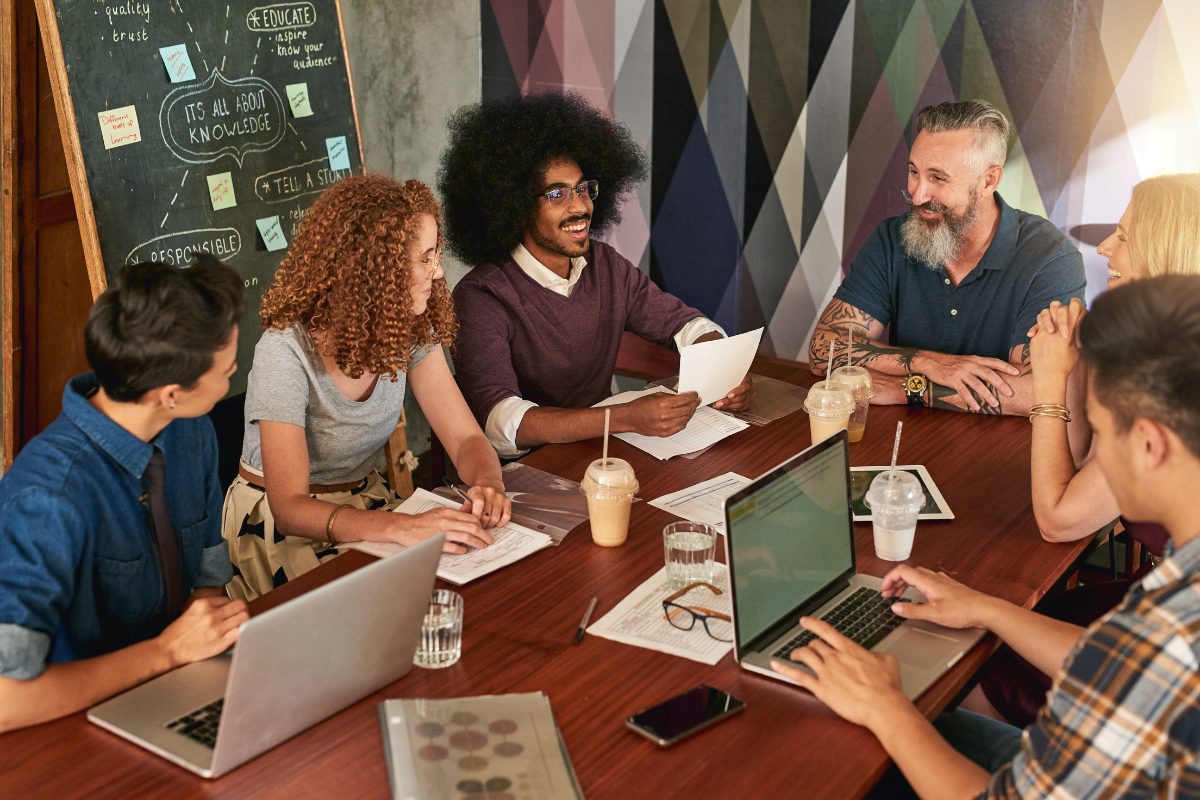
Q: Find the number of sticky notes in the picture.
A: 6